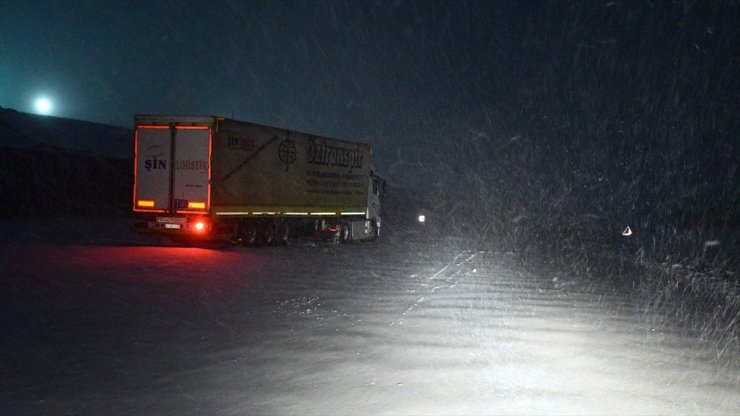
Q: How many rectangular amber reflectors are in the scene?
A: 2